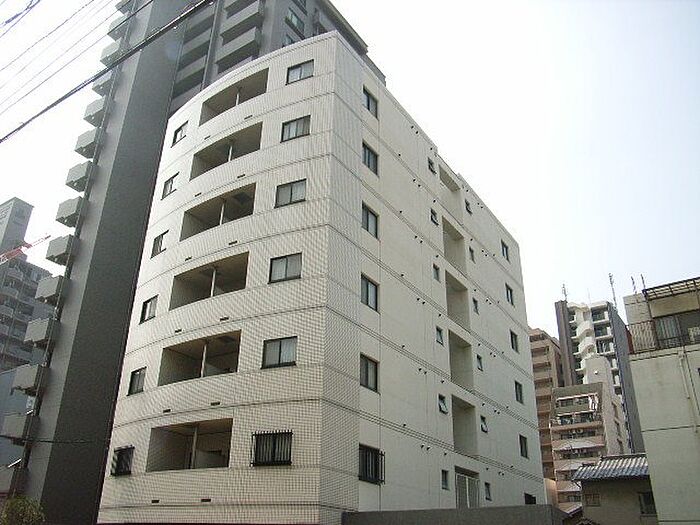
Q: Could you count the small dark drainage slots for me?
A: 12